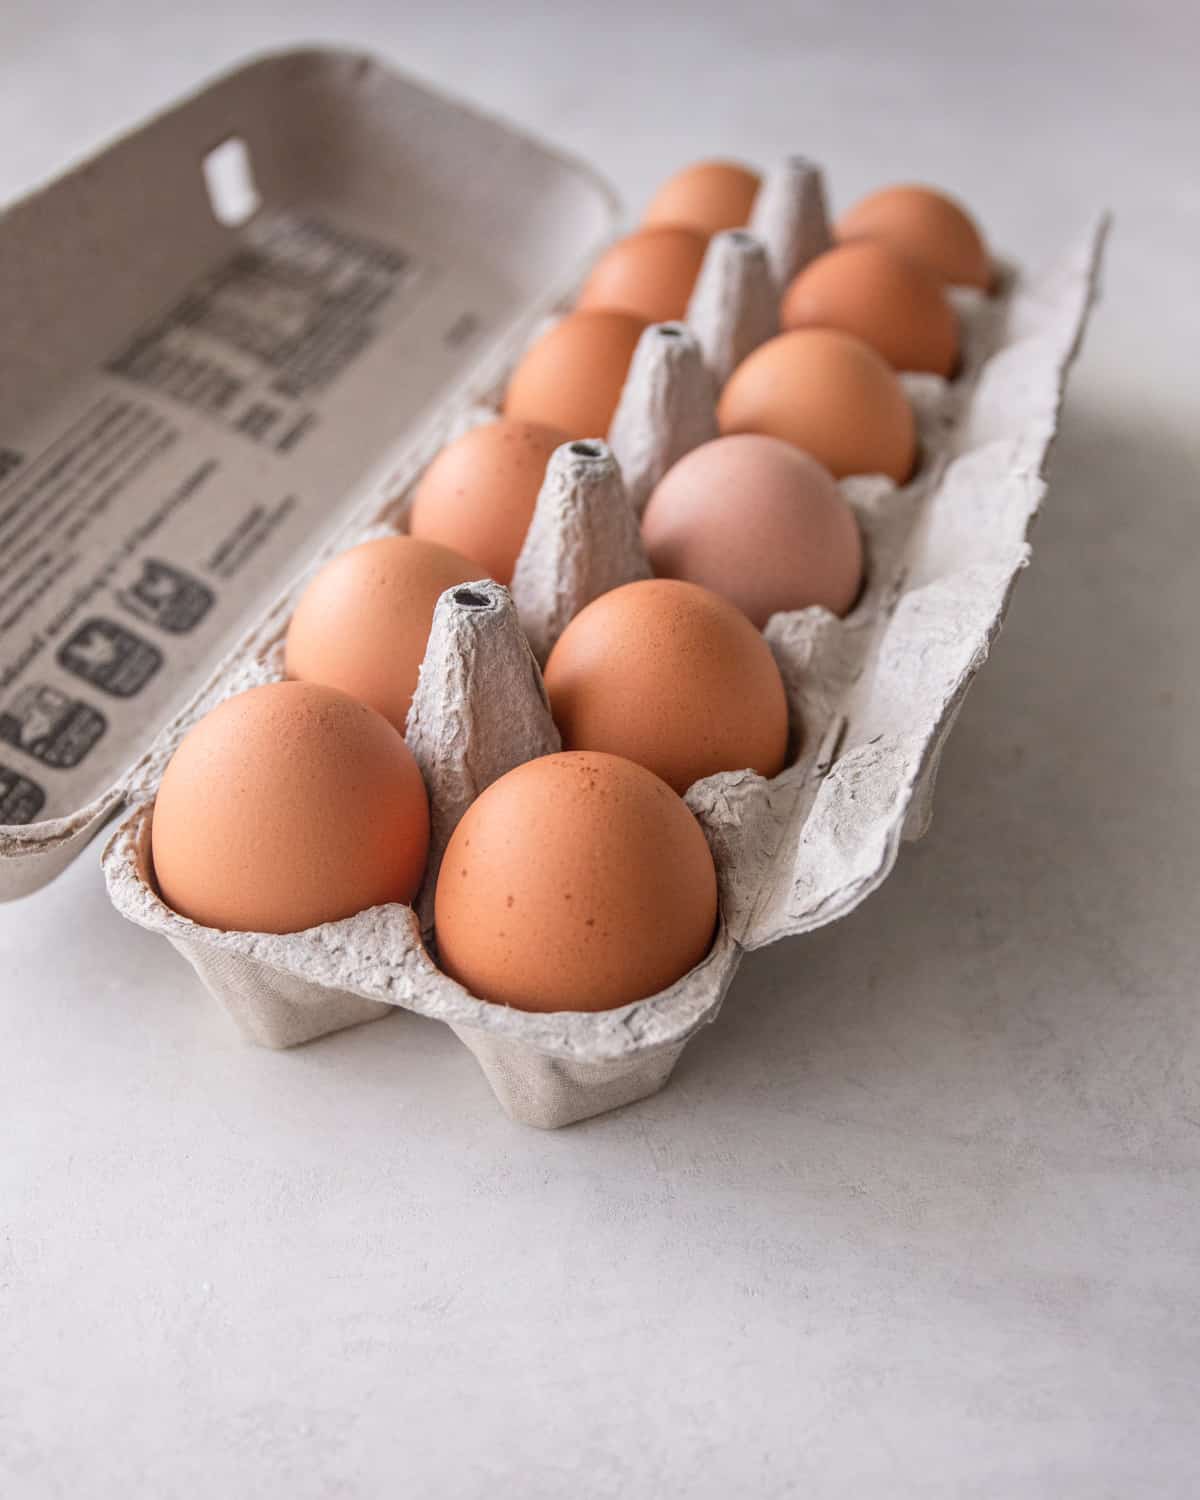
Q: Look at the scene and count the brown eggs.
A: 11